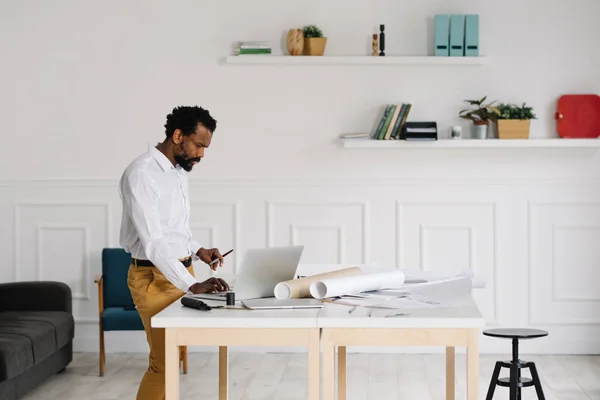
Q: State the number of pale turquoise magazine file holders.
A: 3